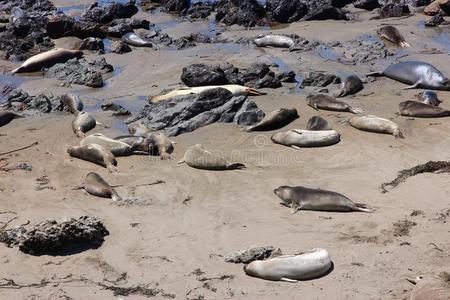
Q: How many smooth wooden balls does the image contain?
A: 0